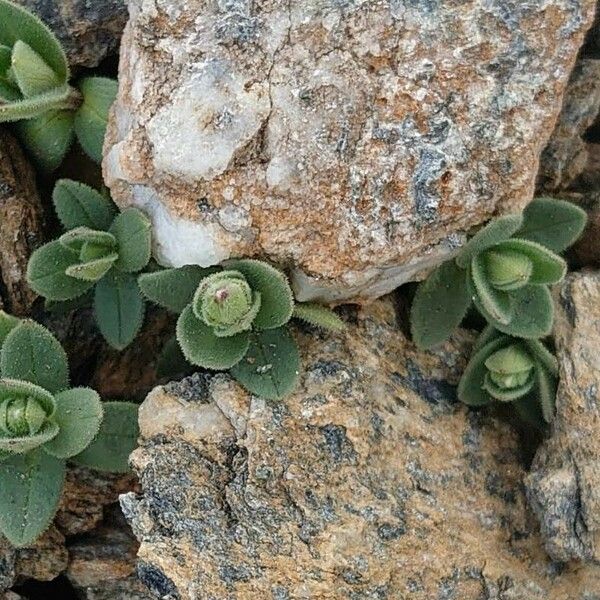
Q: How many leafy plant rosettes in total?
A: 6